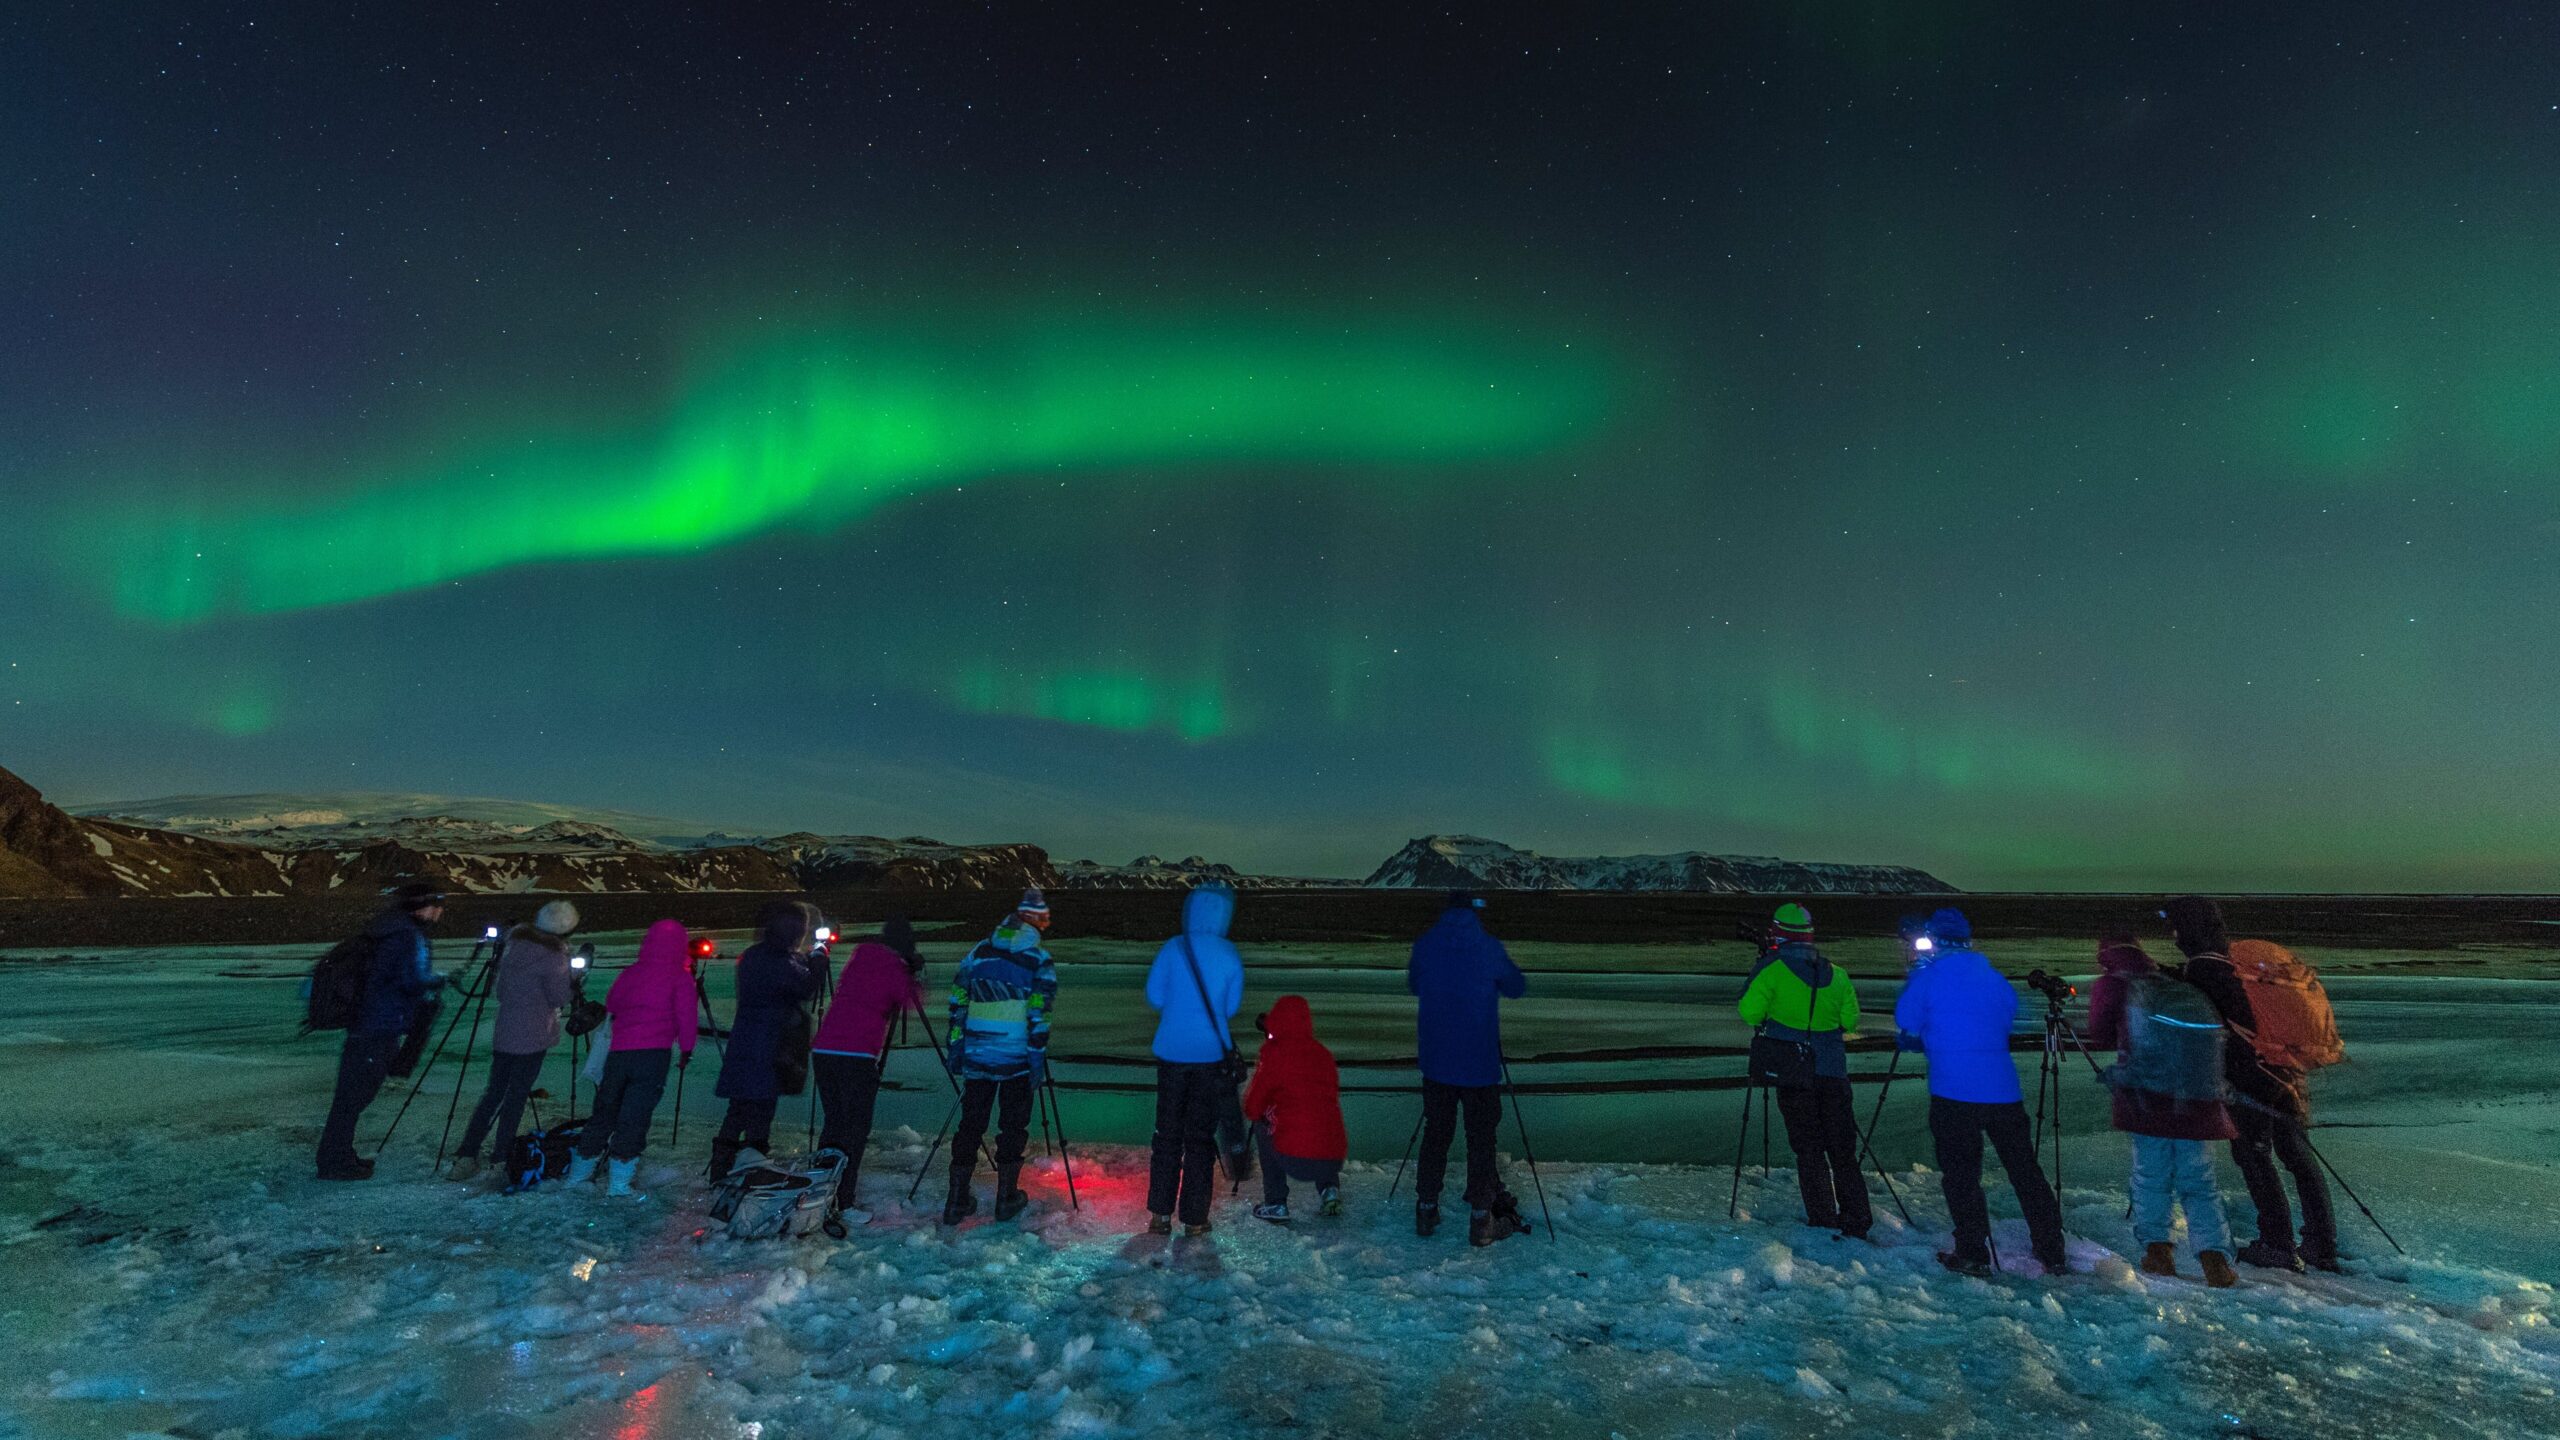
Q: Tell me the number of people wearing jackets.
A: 13